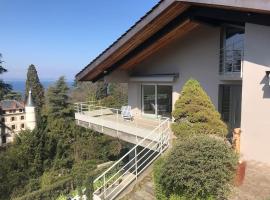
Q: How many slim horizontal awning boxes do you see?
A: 1